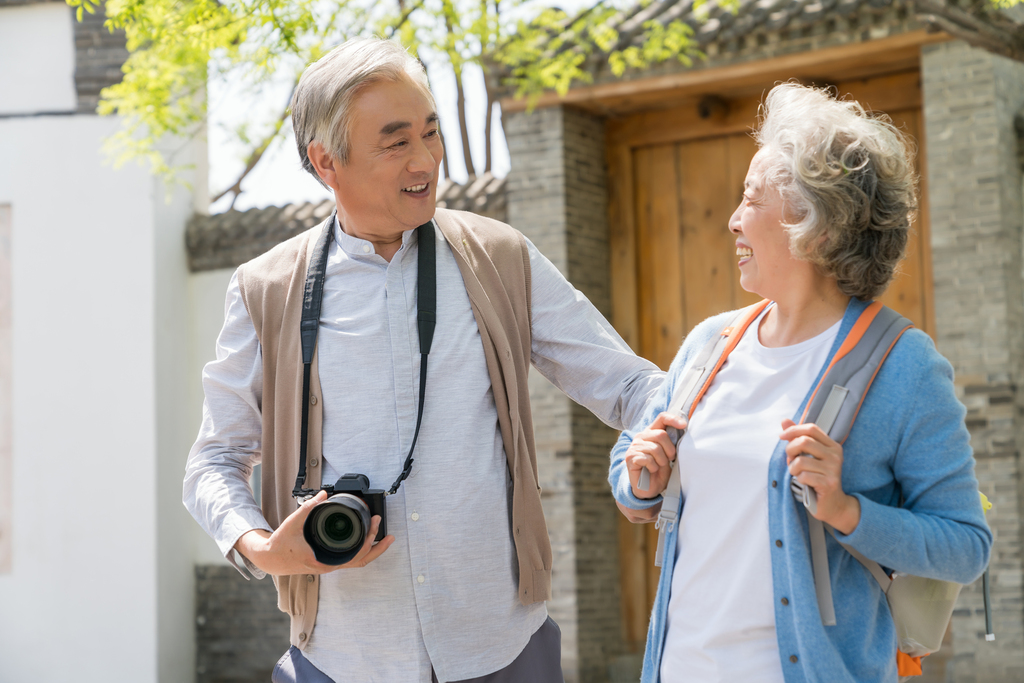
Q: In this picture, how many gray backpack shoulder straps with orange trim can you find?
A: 2